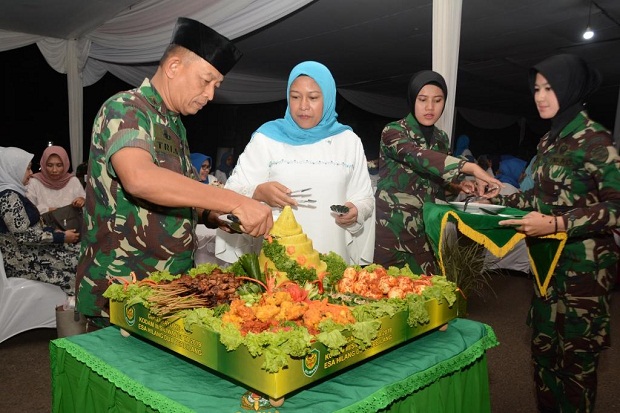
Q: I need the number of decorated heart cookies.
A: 0